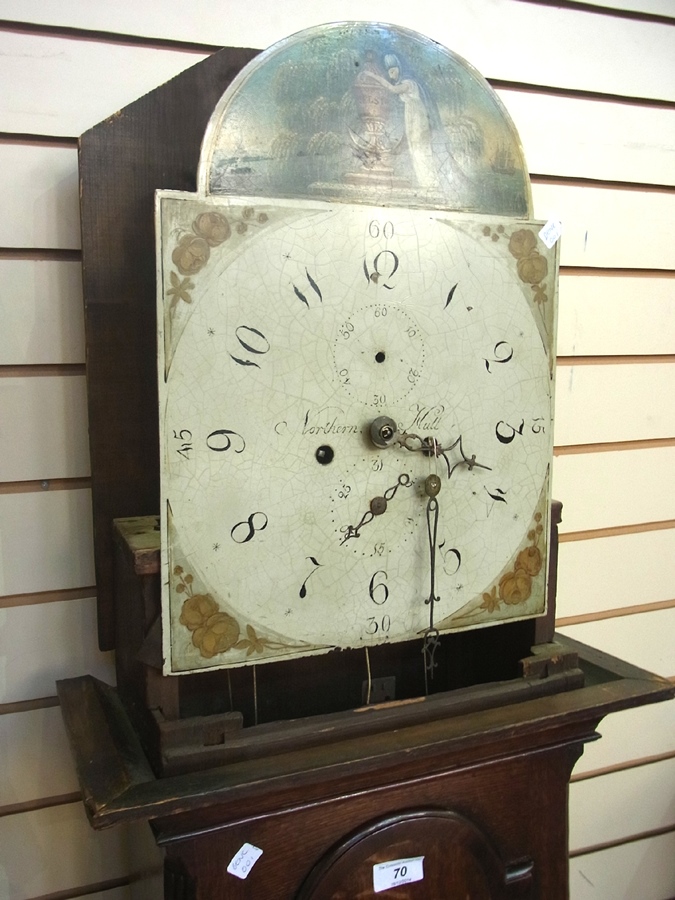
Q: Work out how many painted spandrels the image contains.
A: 4